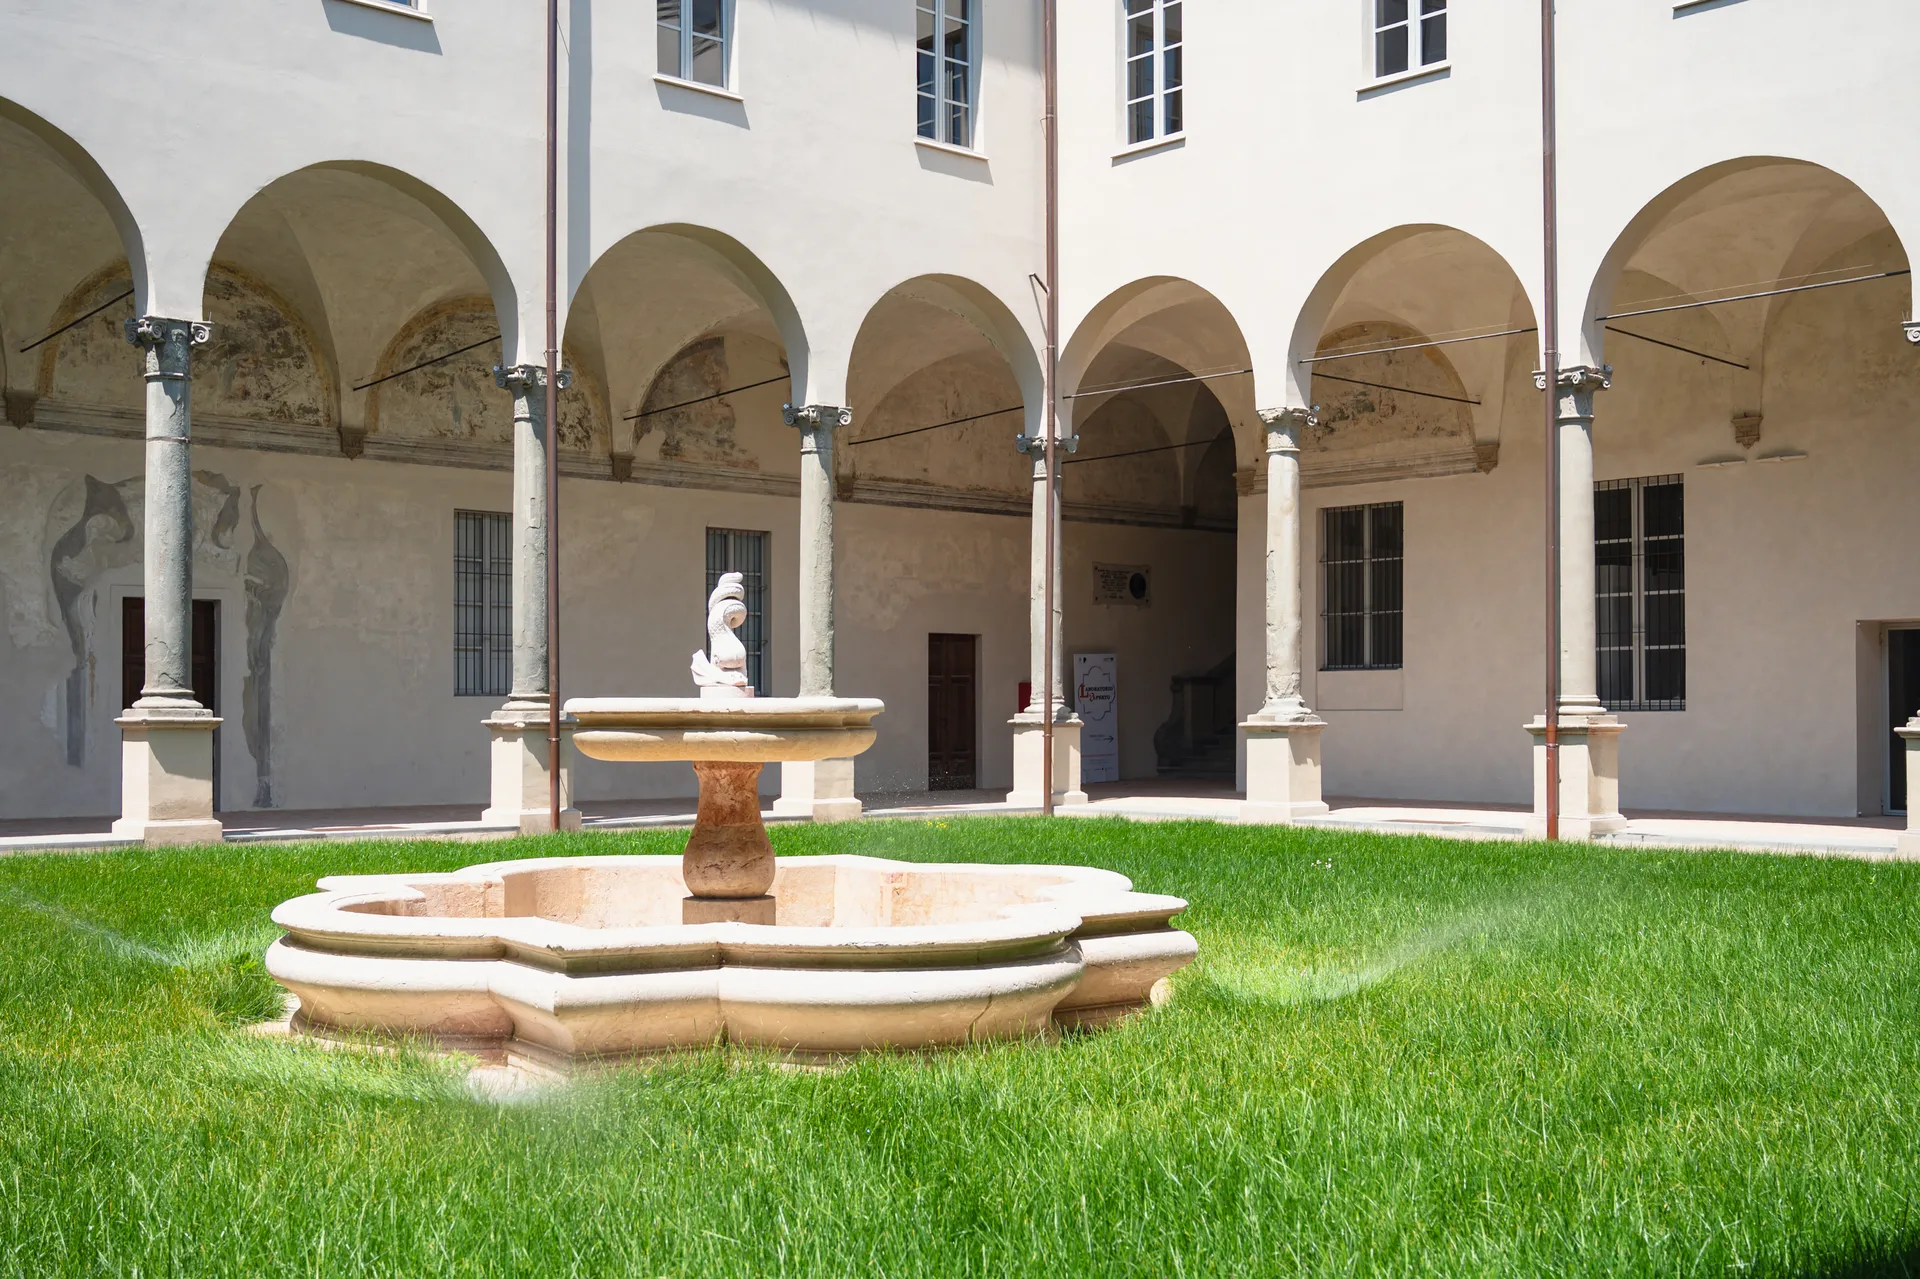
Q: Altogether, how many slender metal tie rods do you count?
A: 10